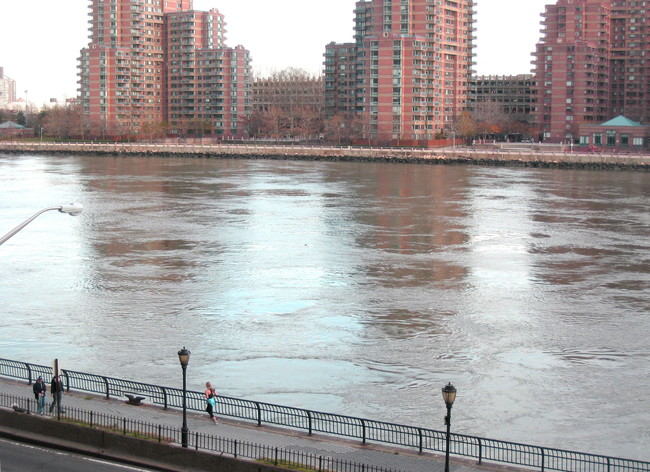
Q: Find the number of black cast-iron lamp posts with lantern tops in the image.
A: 2